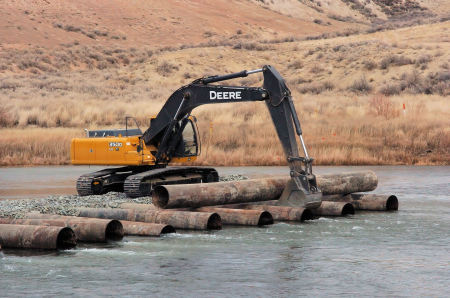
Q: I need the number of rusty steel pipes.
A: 9